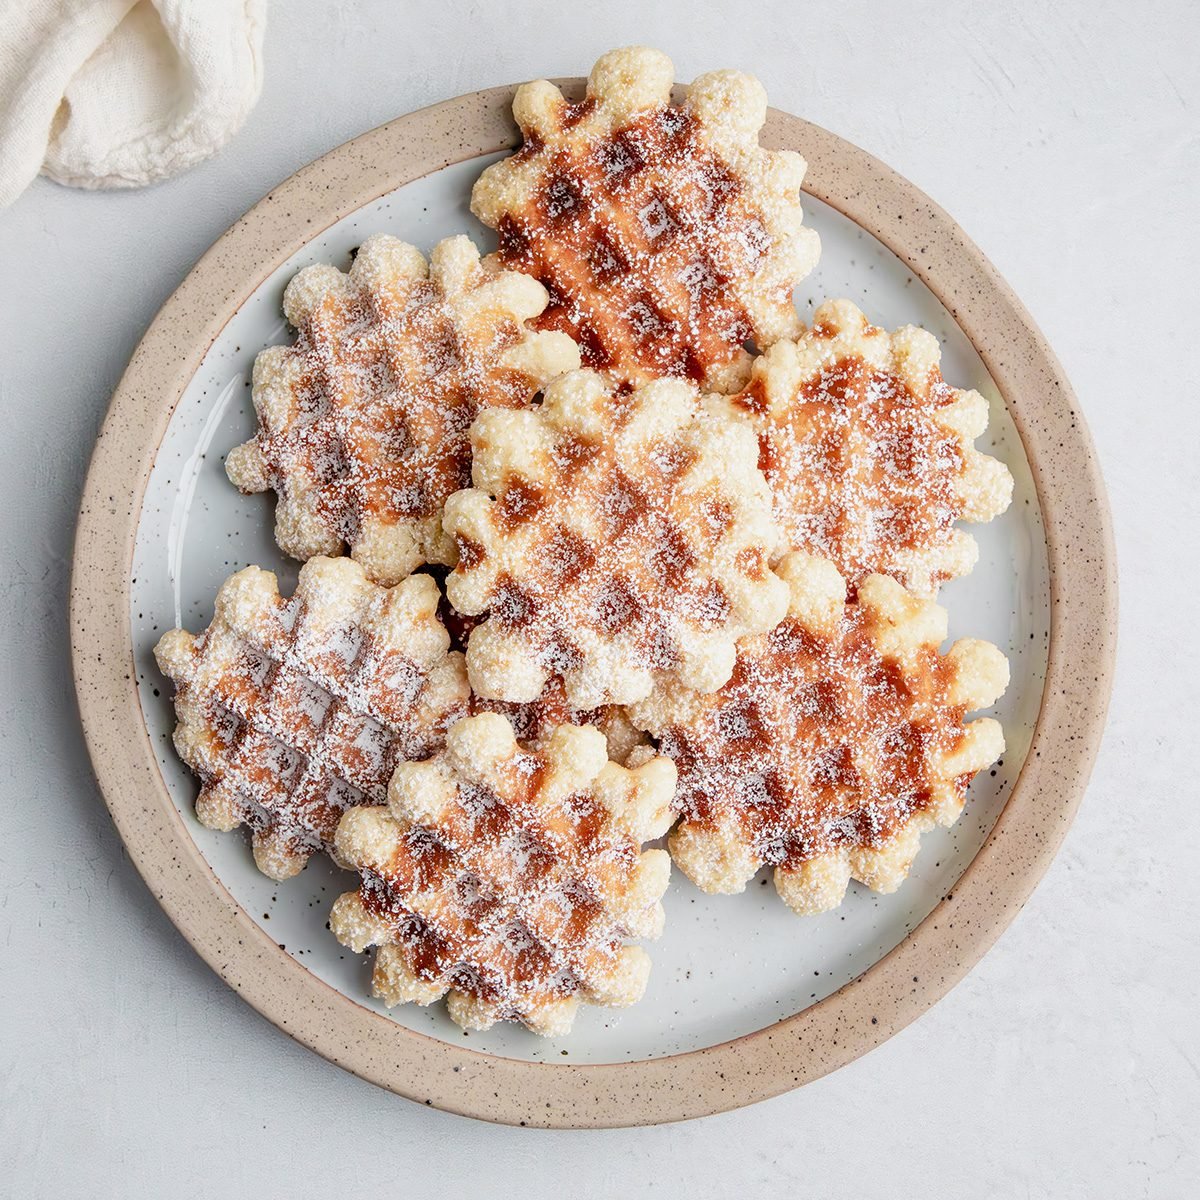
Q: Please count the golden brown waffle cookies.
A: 7